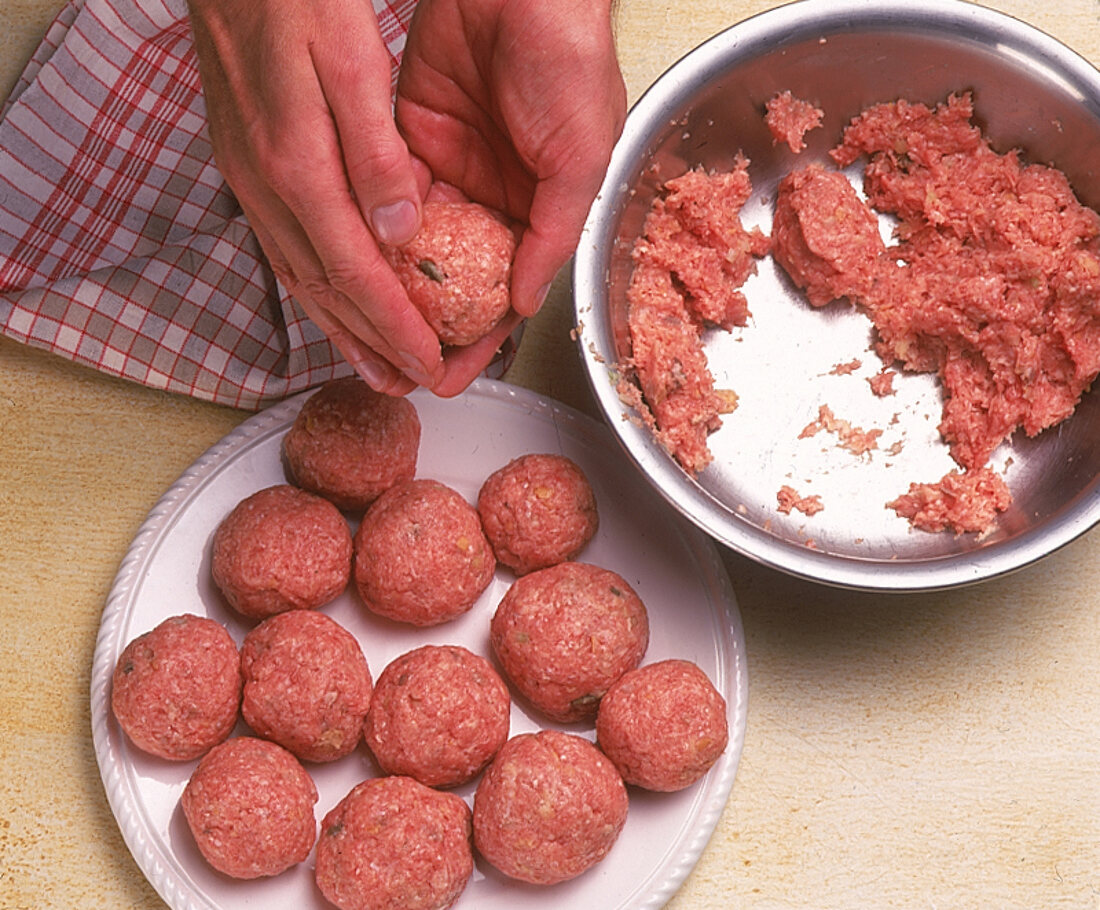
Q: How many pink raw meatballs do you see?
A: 13